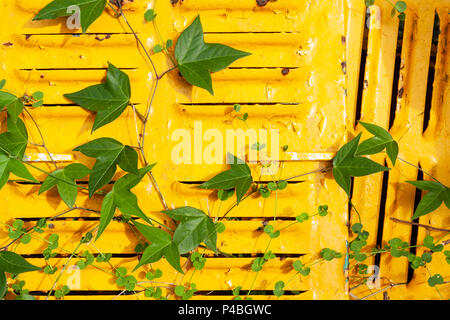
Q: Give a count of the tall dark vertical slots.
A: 6